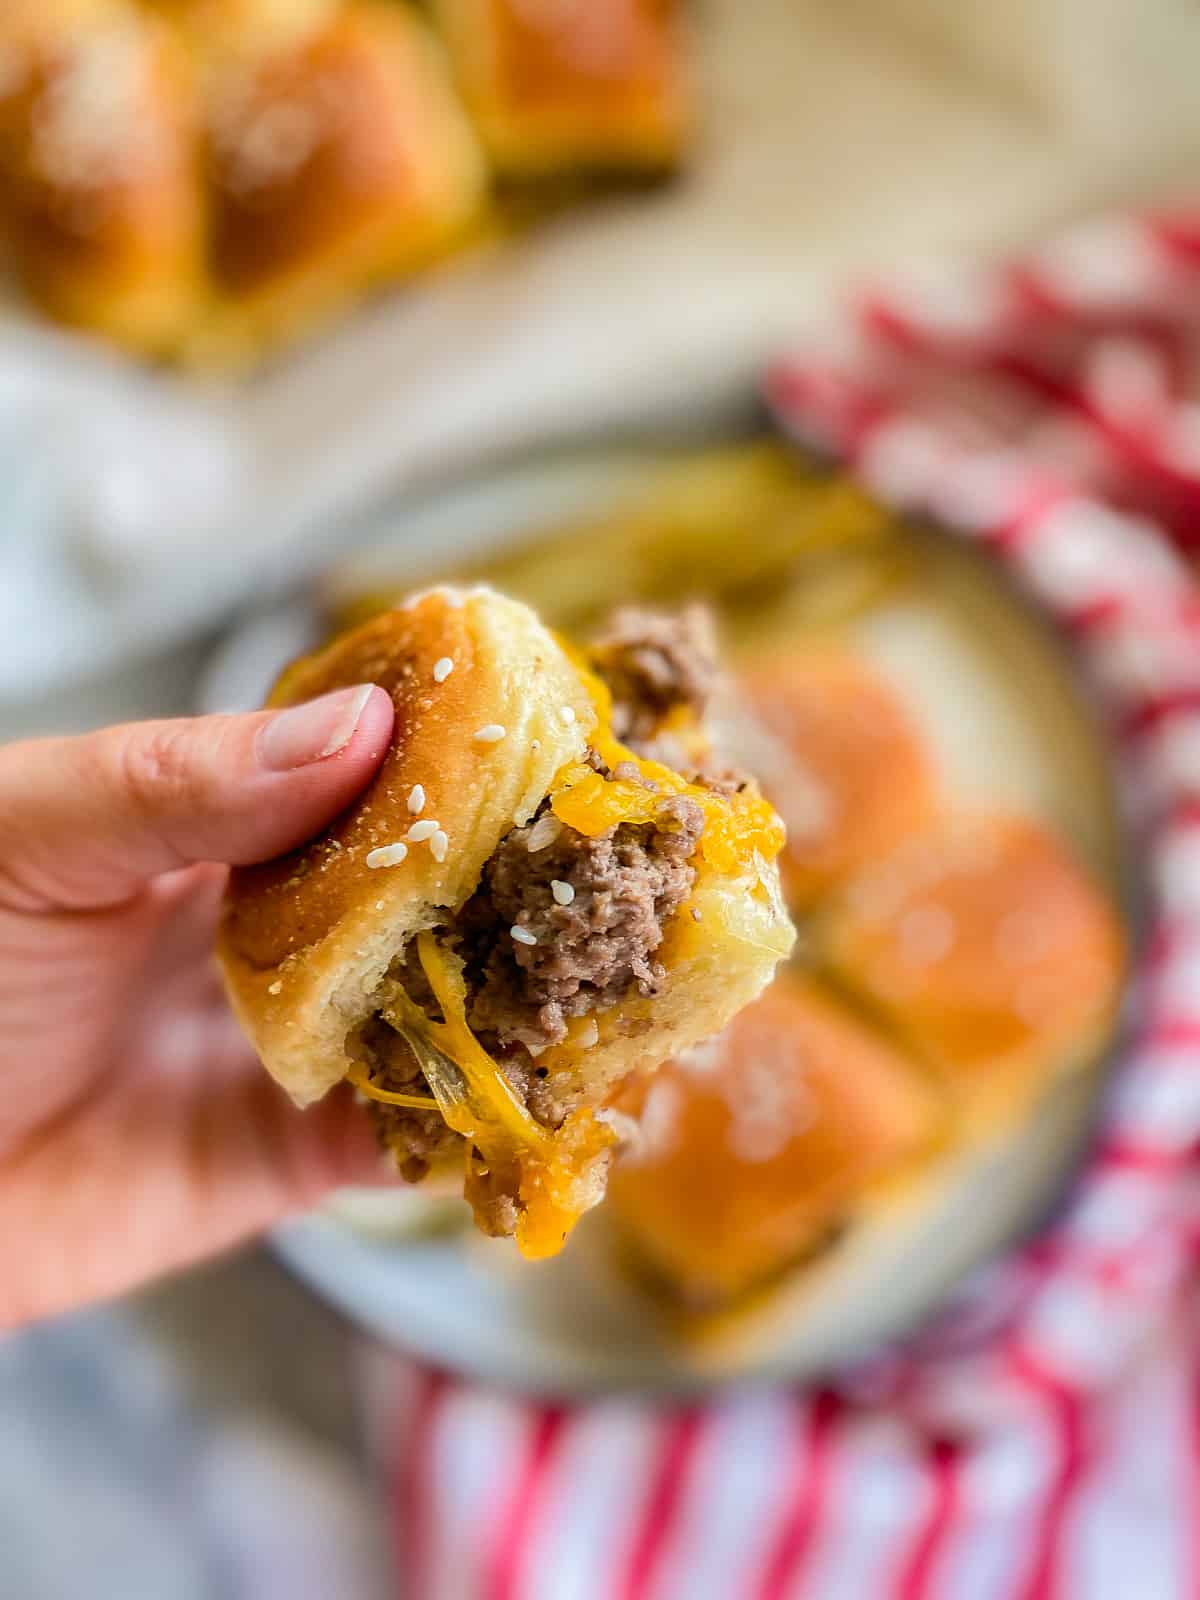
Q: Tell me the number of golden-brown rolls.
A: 7